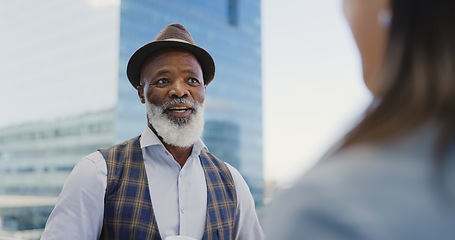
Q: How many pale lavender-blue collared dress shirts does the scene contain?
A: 1